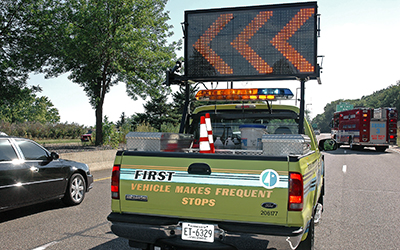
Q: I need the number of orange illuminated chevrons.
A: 3